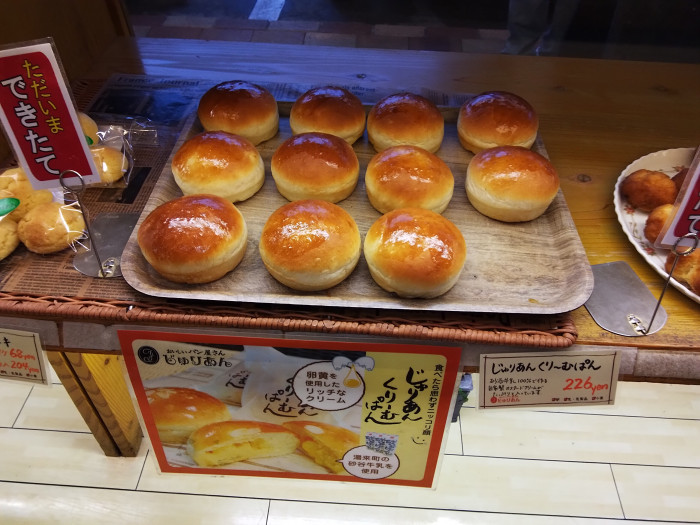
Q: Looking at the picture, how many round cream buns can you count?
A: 11